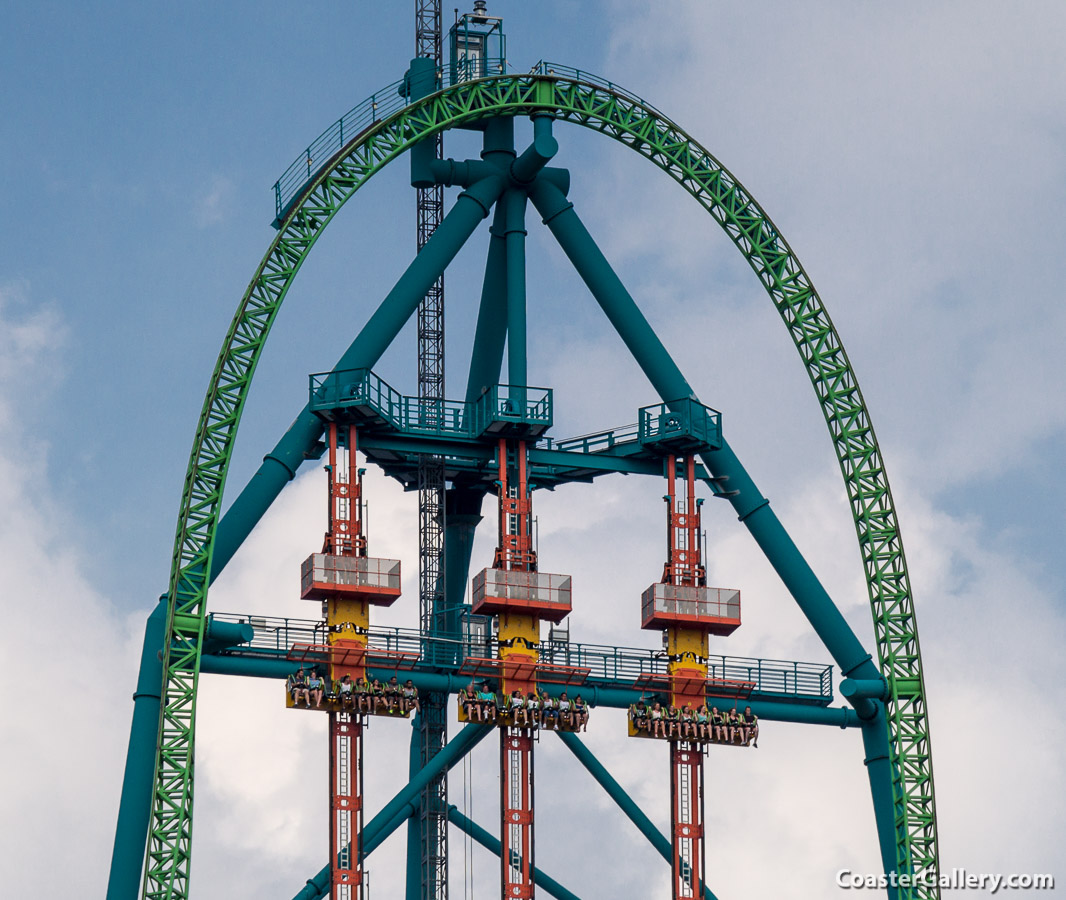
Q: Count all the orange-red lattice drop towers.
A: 3